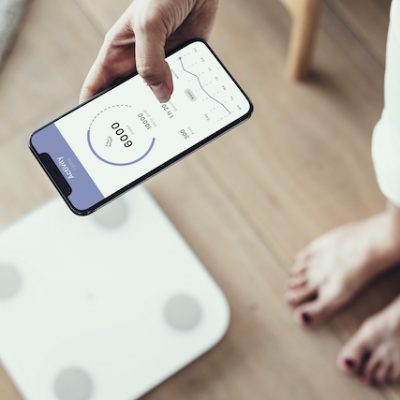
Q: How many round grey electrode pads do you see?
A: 4